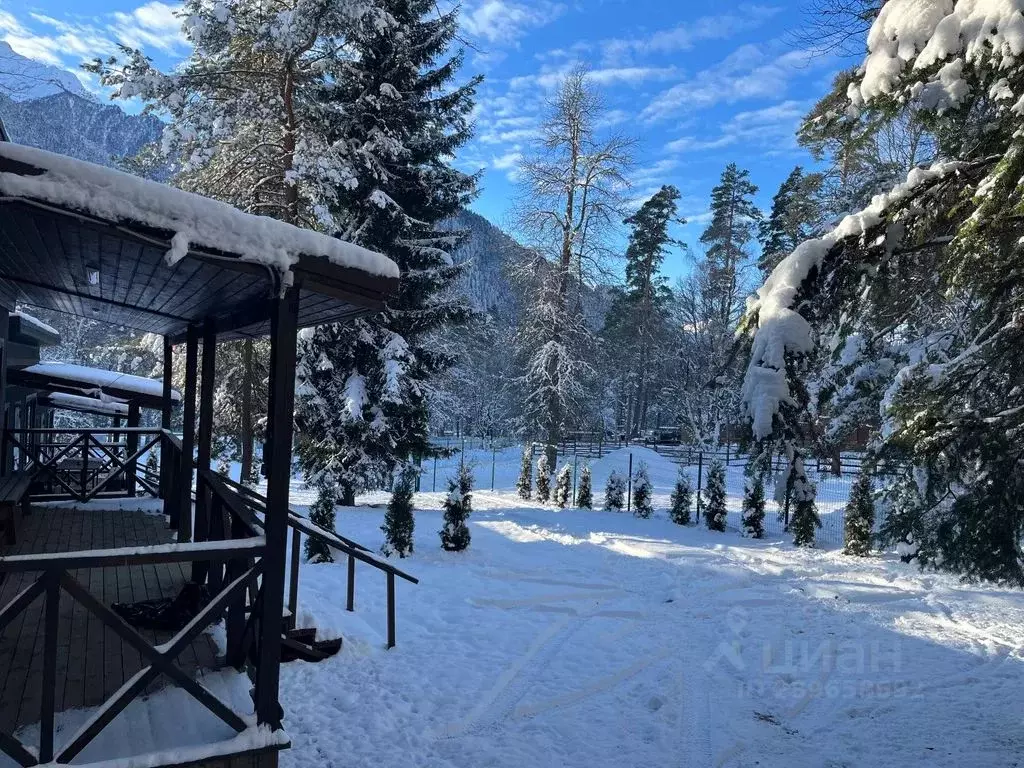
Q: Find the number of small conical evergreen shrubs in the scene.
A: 14